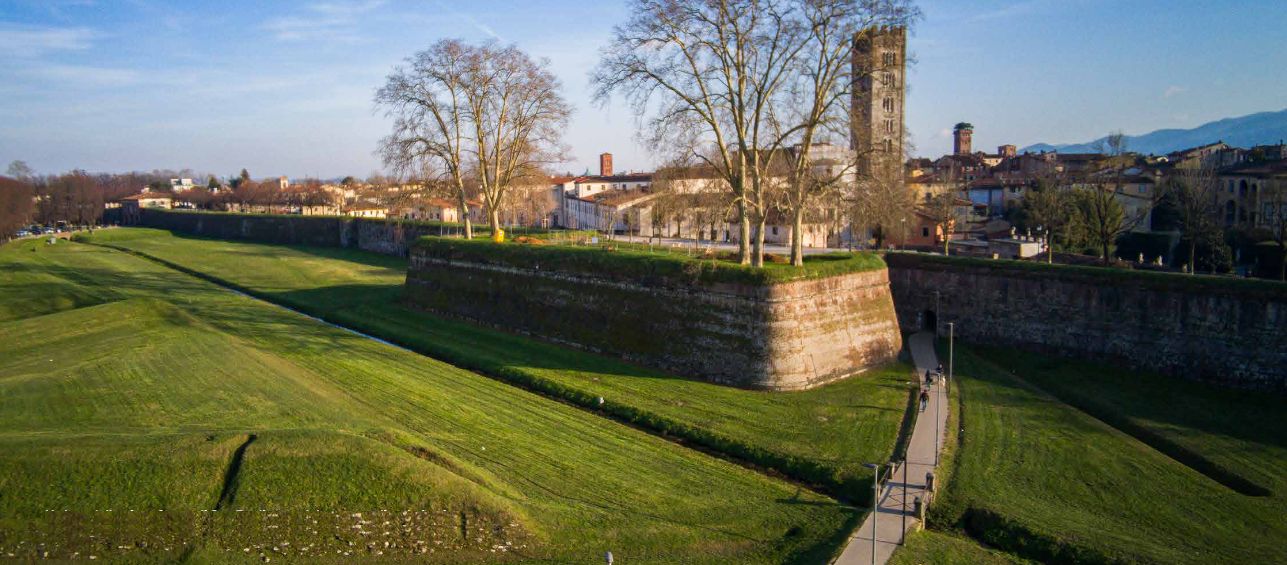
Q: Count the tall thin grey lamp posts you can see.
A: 5